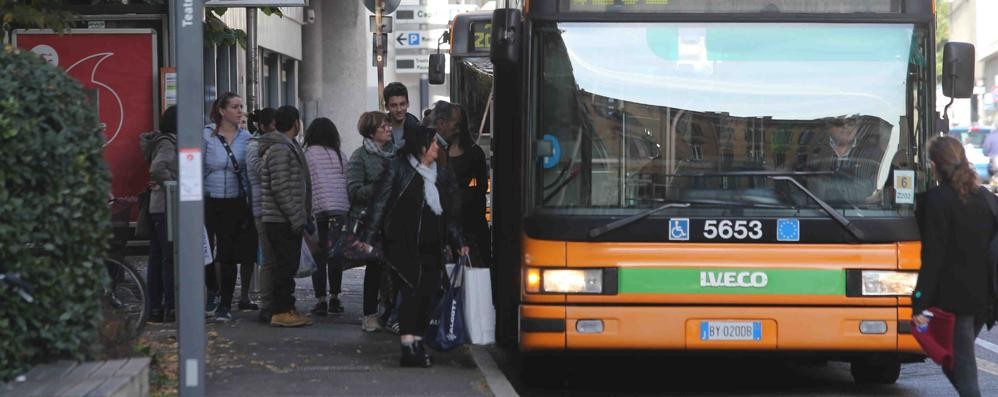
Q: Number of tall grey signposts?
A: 1